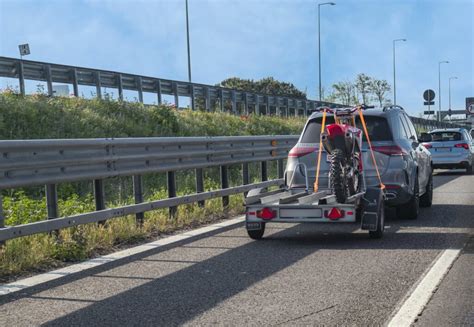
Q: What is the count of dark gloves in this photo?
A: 0